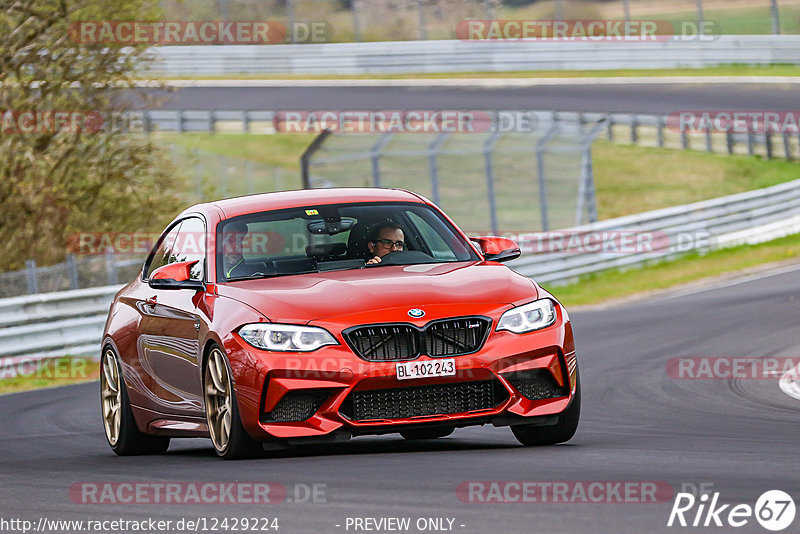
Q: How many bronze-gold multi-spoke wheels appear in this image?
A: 2